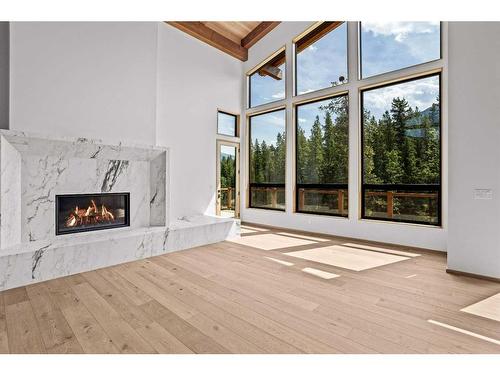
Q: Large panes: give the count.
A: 6